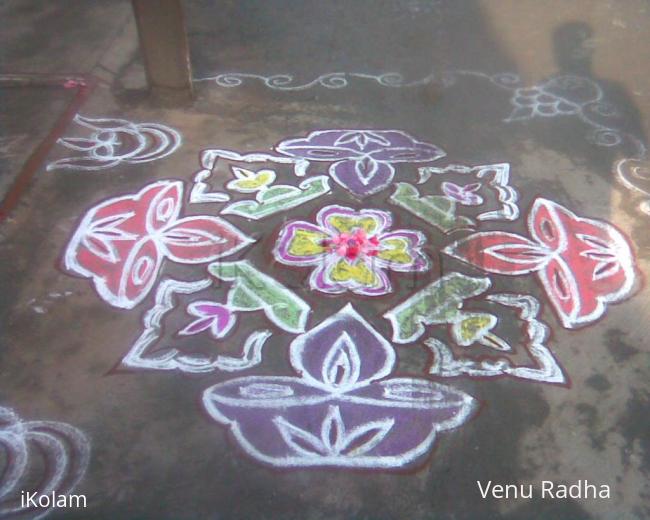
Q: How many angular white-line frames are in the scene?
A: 4